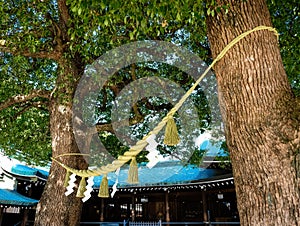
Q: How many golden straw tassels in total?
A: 5